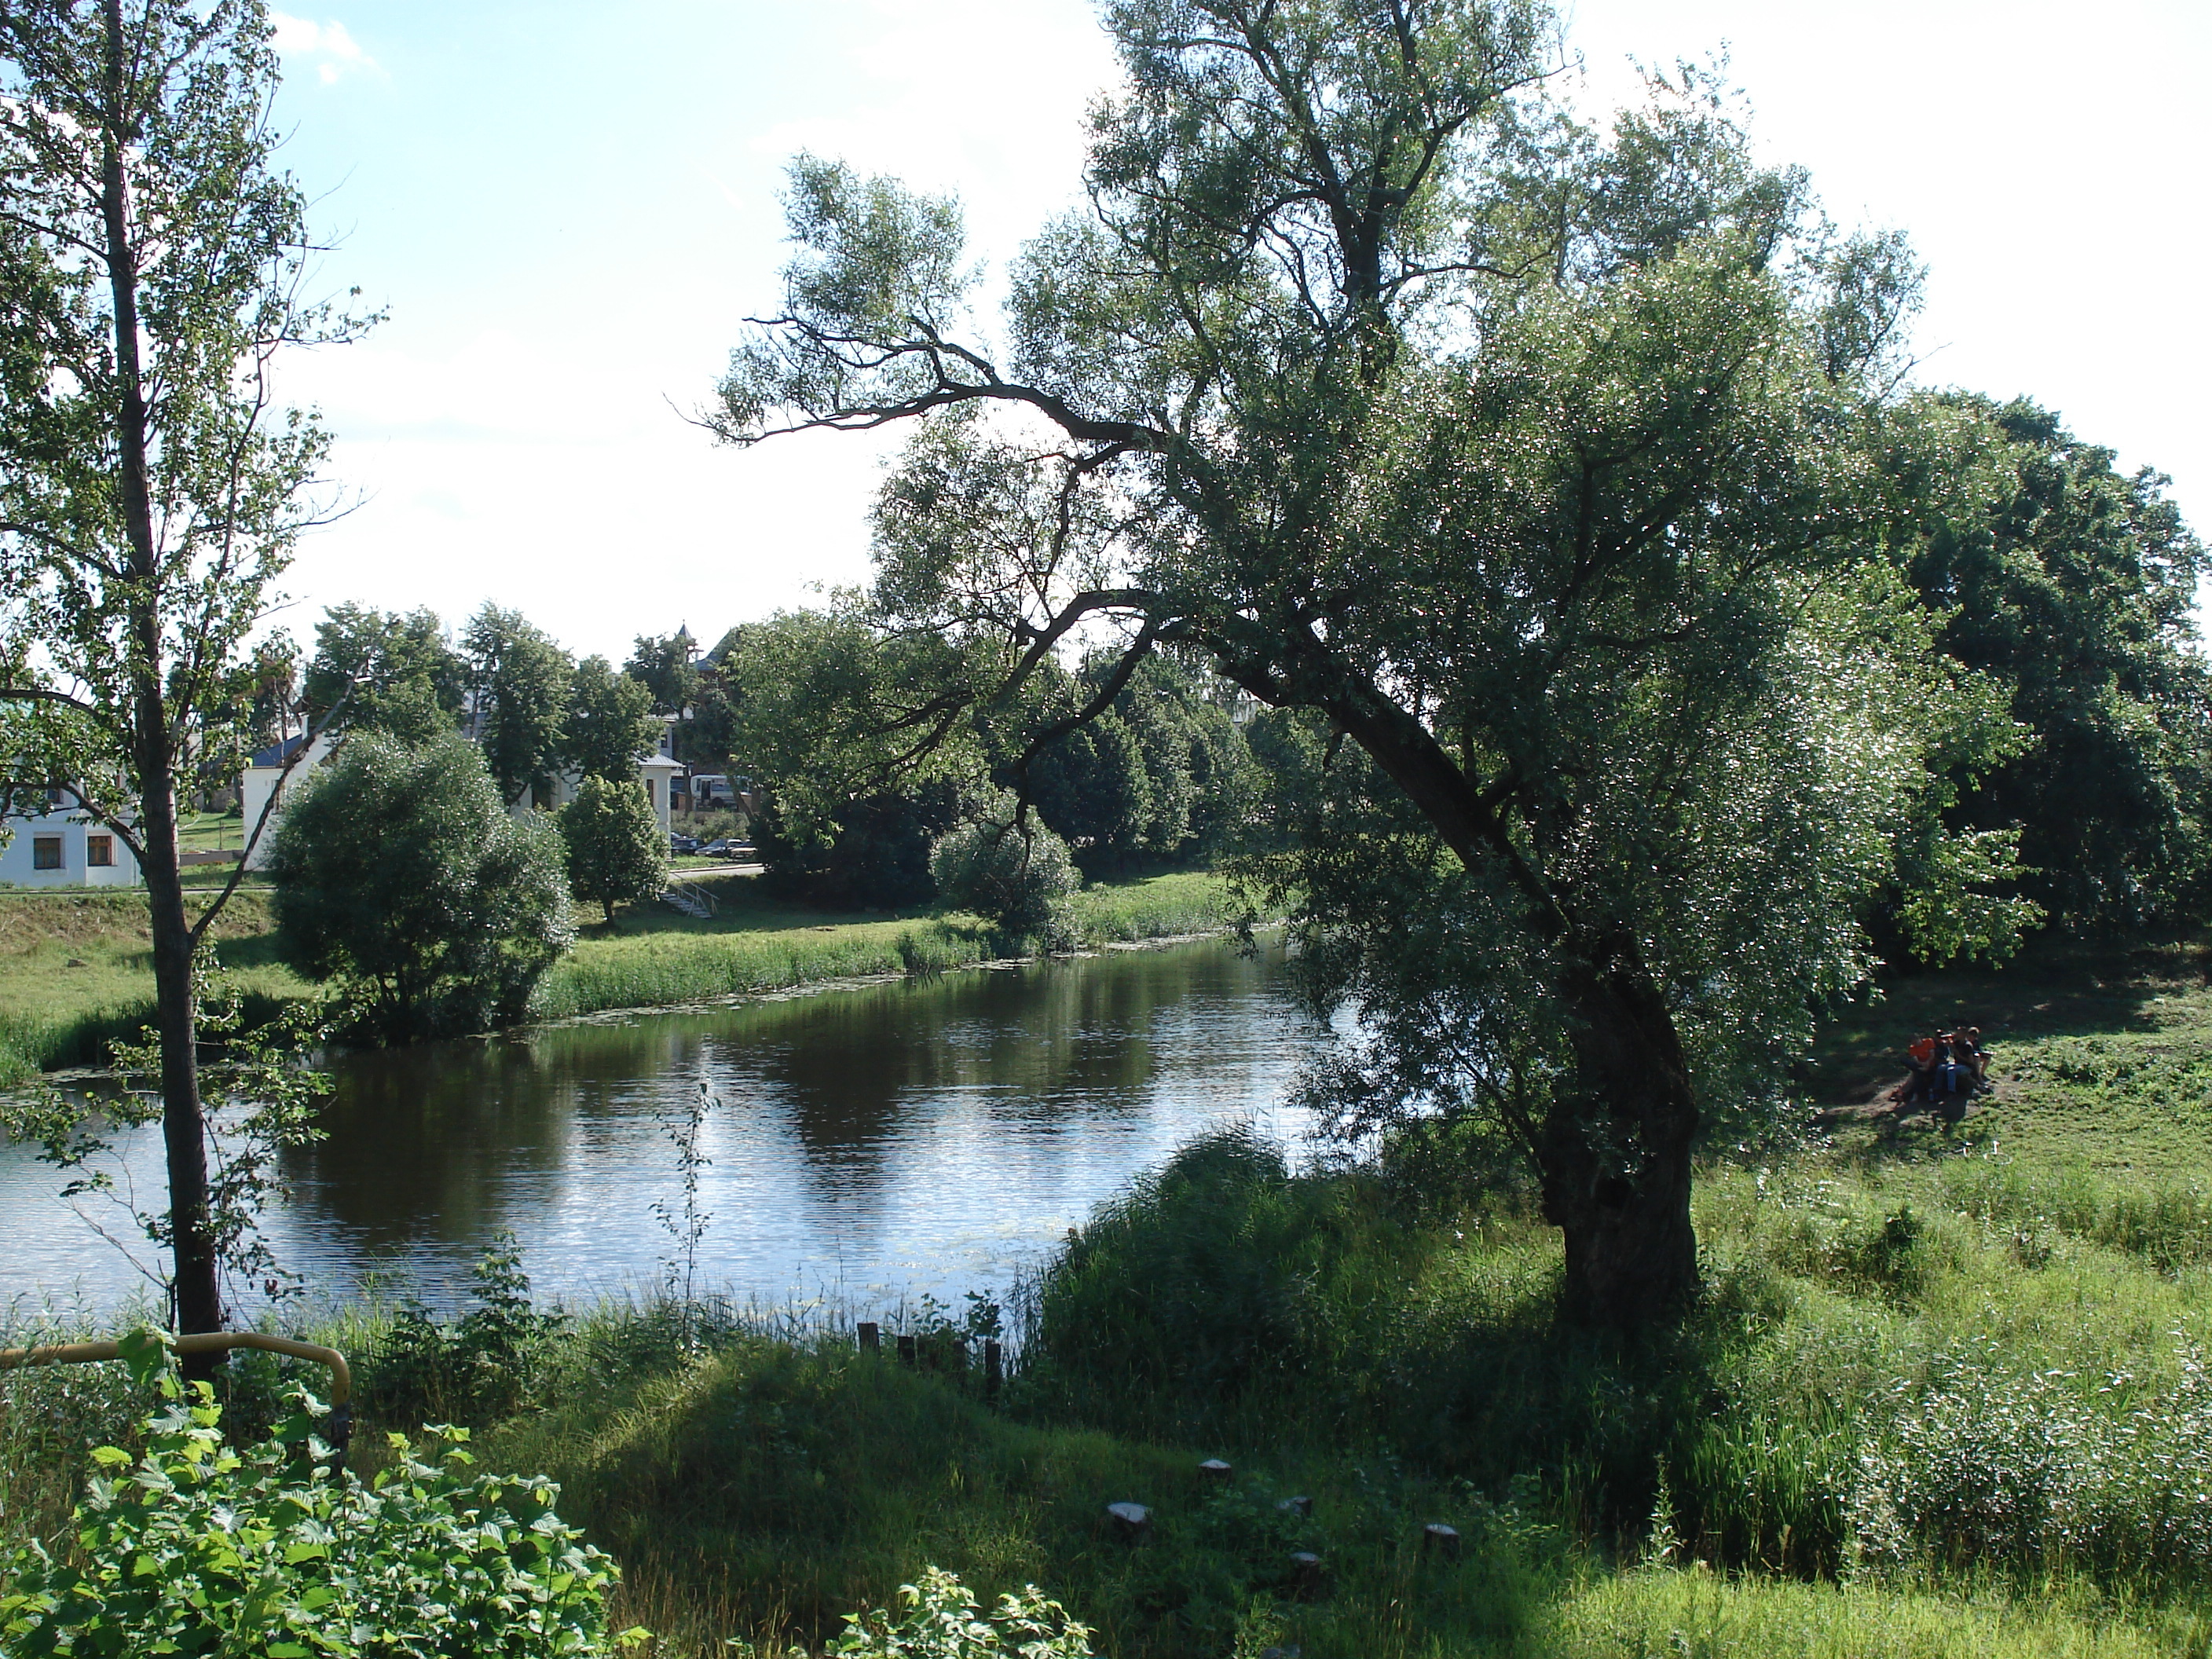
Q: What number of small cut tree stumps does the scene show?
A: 5